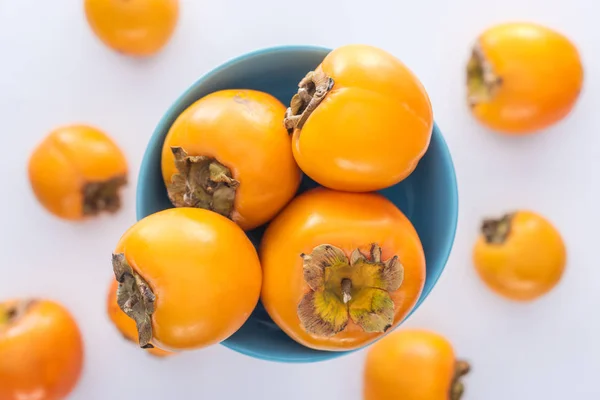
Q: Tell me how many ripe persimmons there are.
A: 11